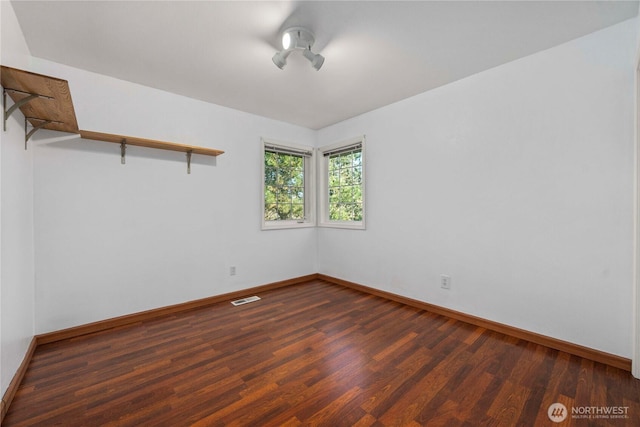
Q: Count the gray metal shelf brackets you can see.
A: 4